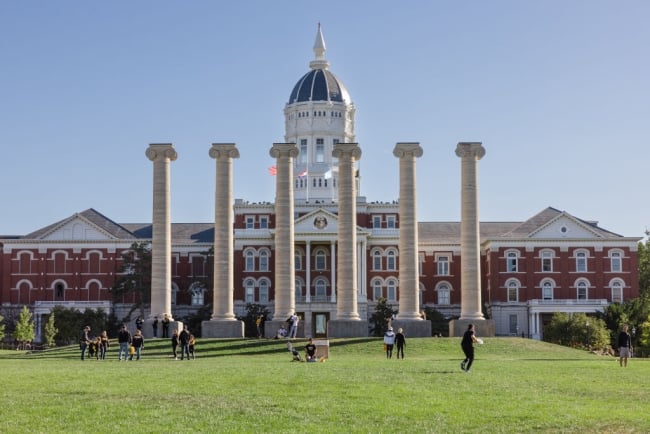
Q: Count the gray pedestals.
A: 6